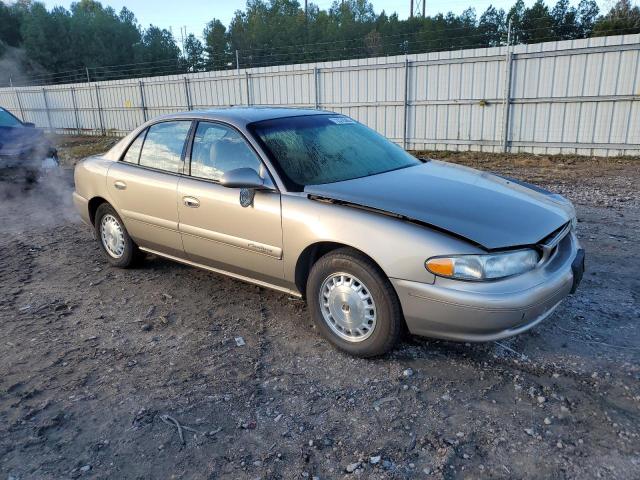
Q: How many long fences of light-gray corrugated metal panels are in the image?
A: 1